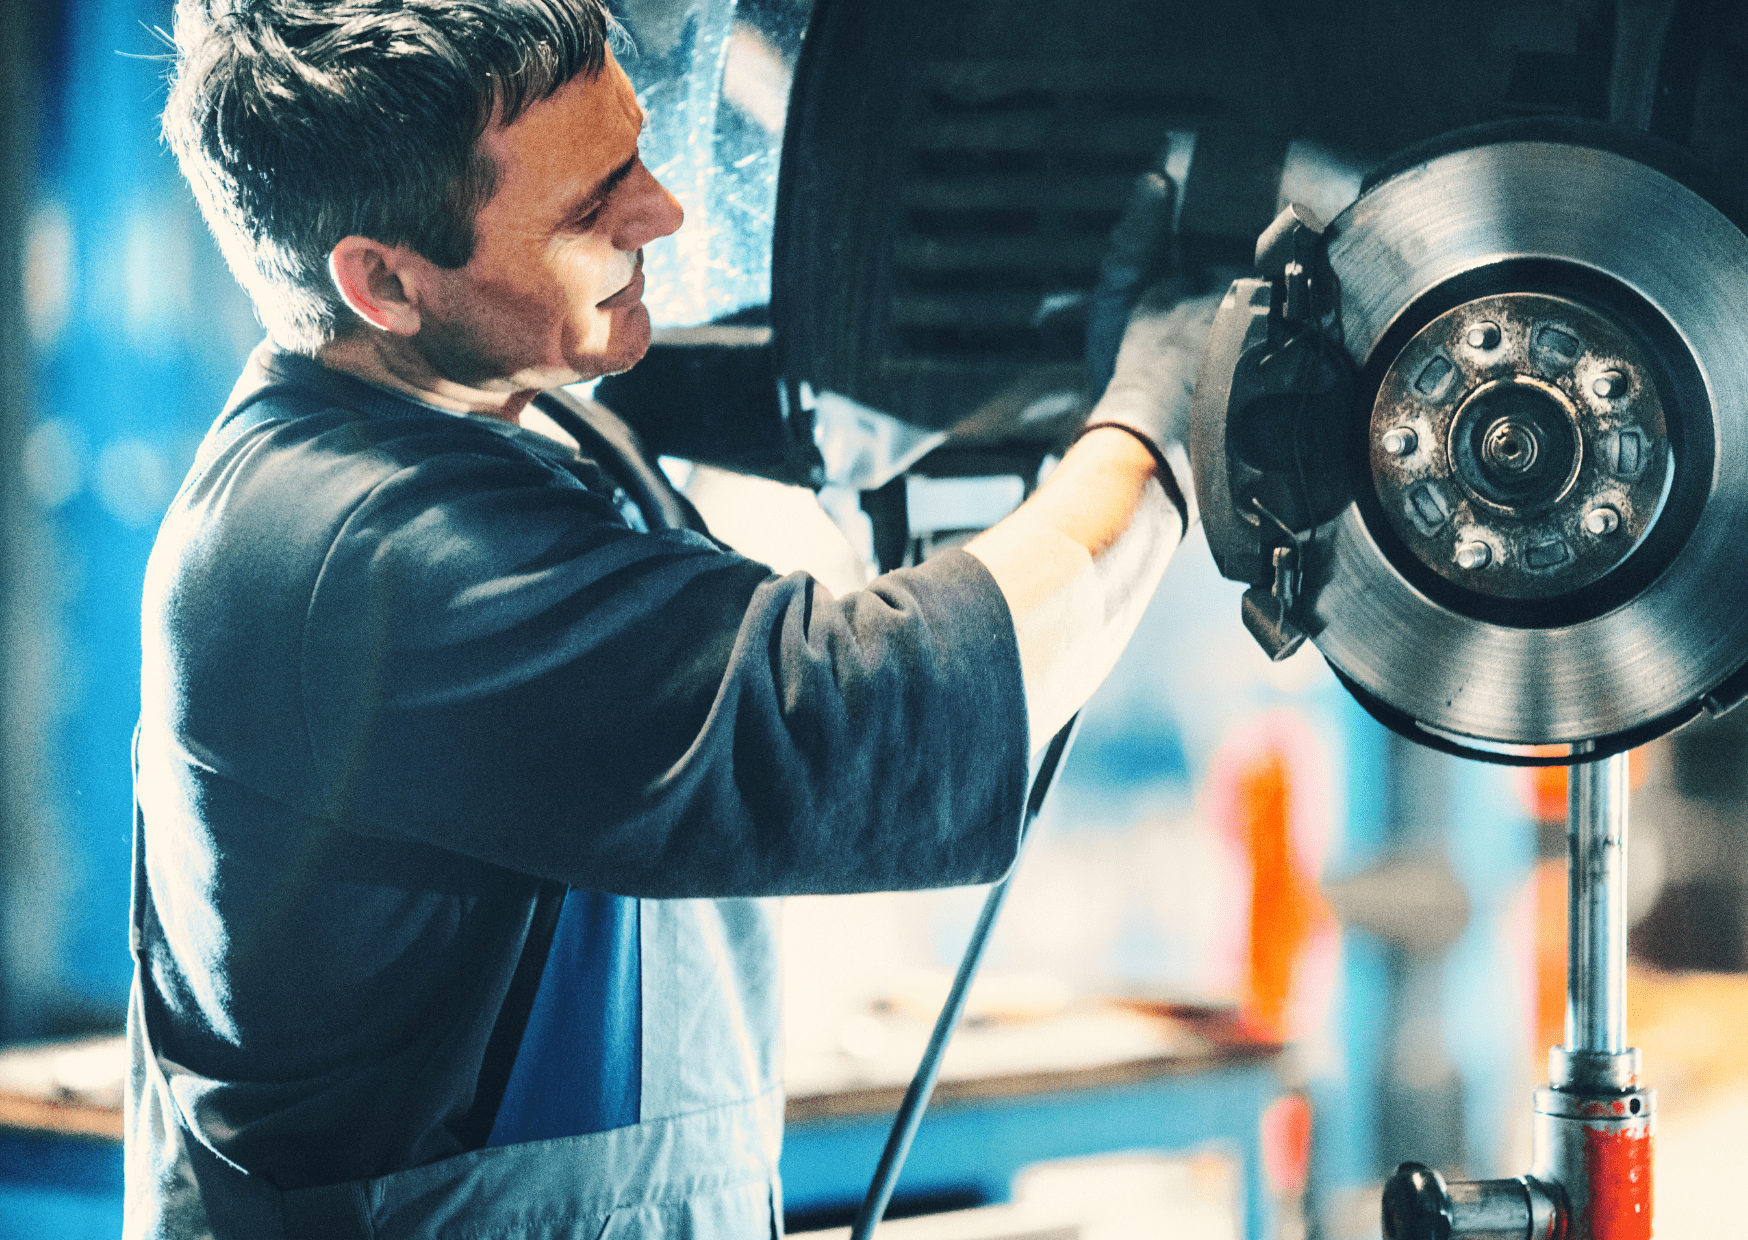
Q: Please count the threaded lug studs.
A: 5